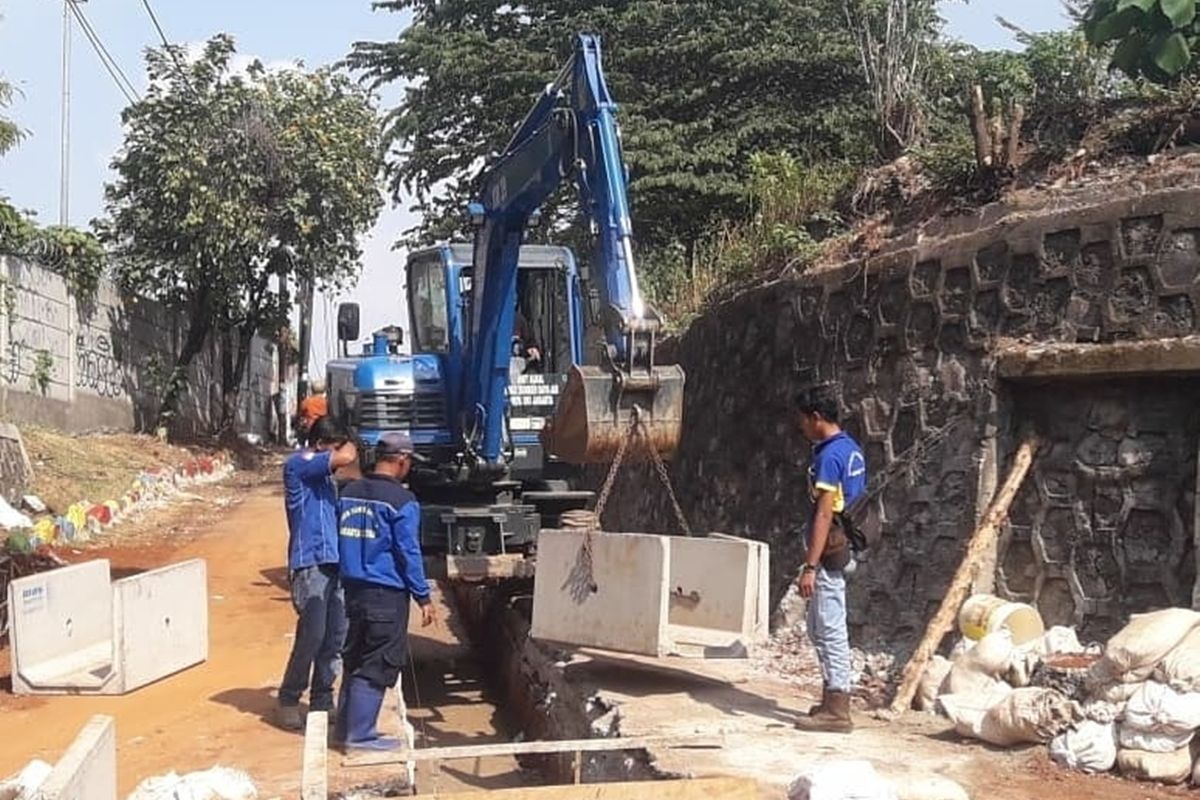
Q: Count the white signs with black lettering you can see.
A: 0